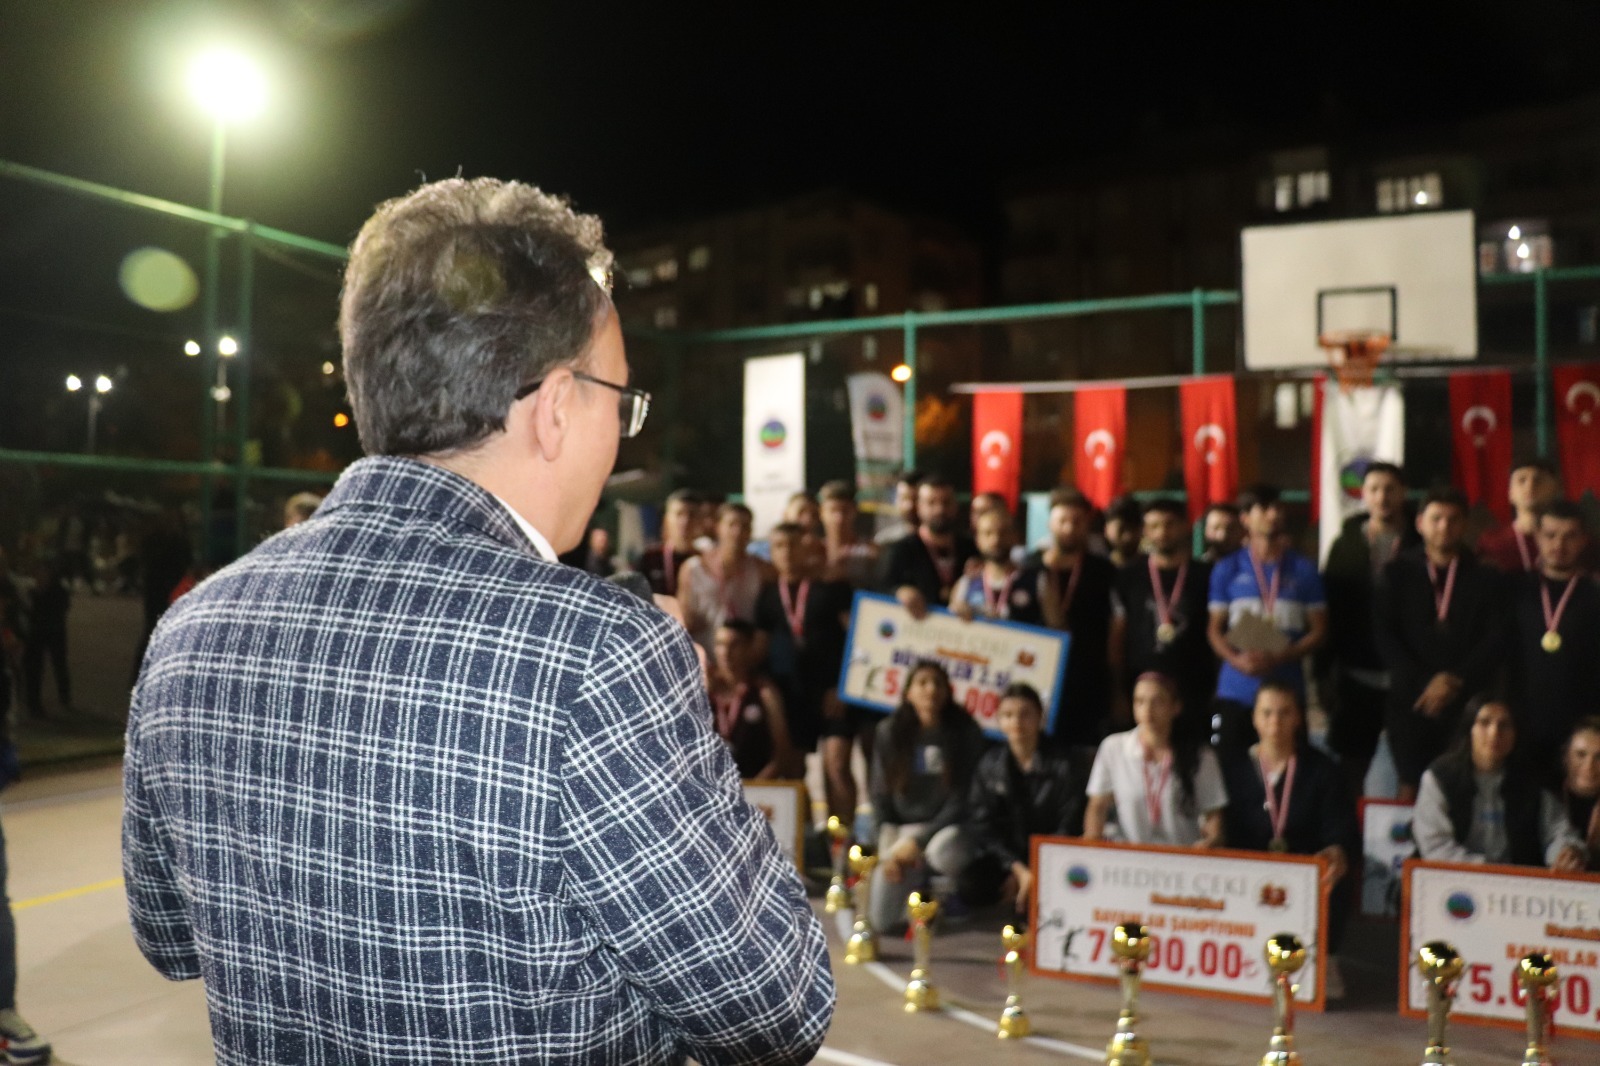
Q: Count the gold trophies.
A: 8